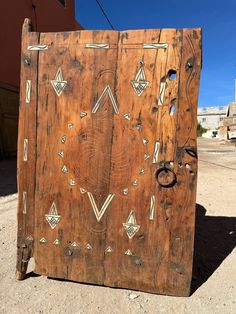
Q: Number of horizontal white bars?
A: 3